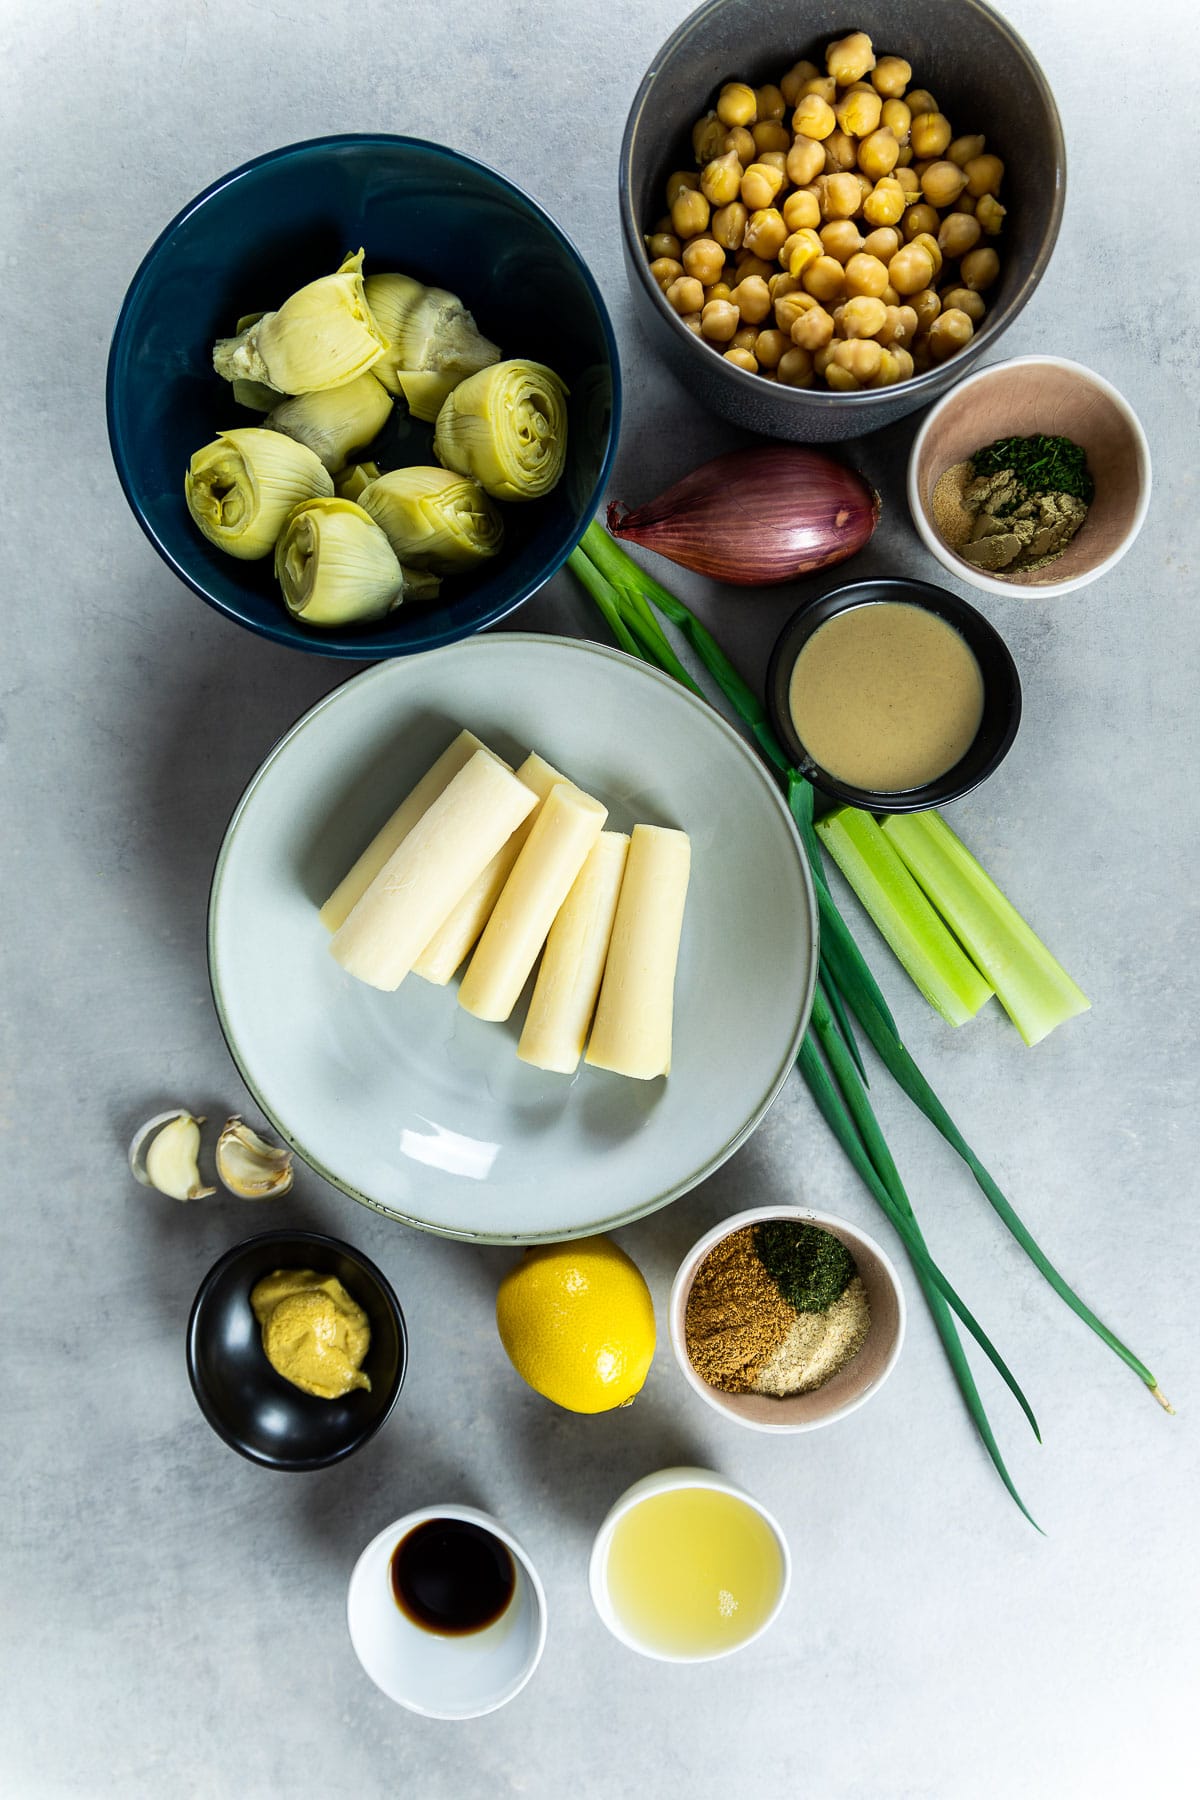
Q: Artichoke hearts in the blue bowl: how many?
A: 7